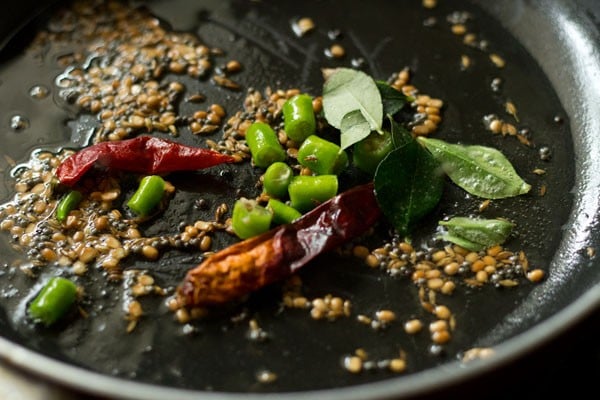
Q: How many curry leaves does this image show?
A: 7